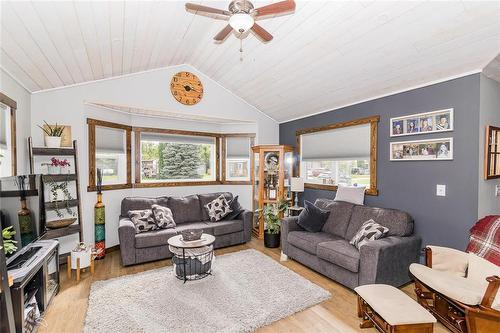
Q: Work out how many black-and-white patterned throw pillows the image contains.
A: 4